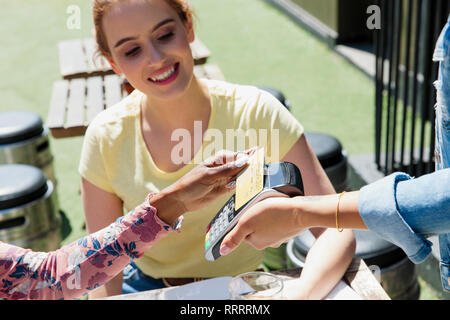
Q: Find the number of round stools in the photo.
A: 5